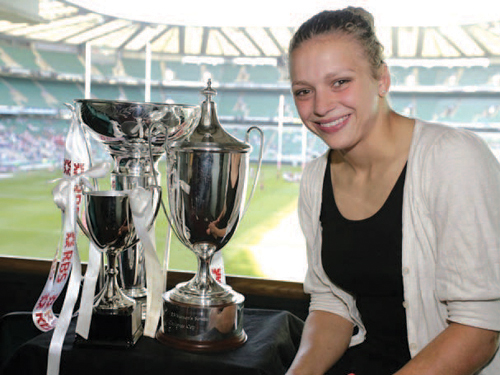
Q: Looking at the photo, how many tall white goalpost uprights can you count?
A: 4